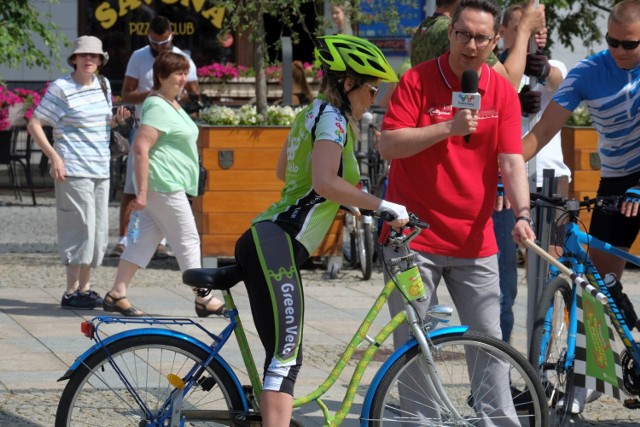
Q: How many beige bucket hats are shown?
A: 1